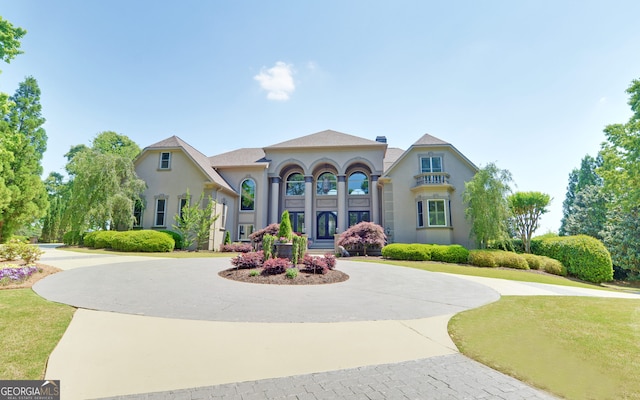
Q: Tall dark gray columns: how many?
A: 4